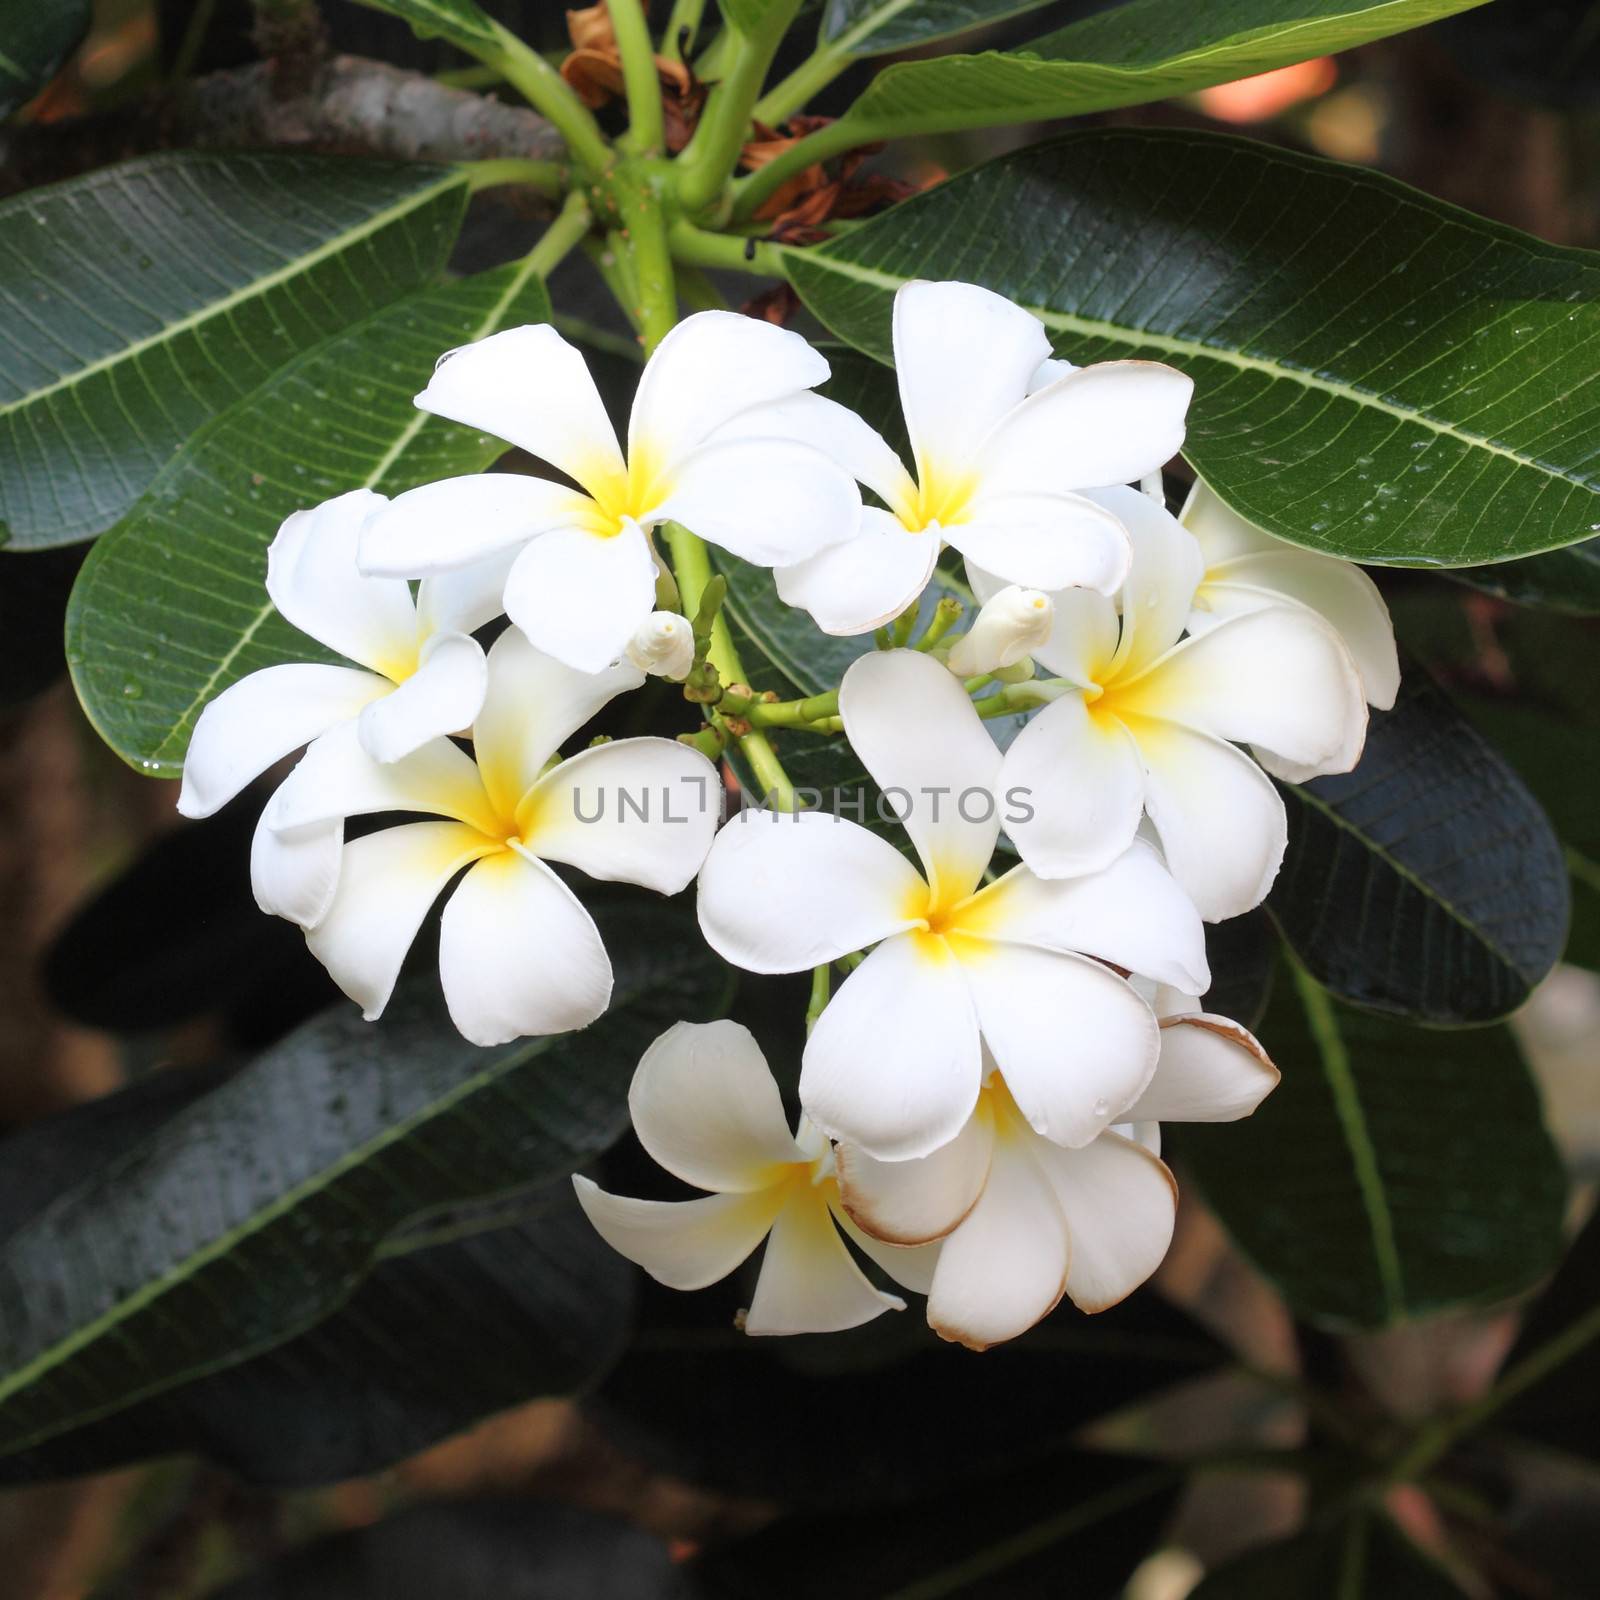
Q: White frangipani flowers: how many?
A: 9